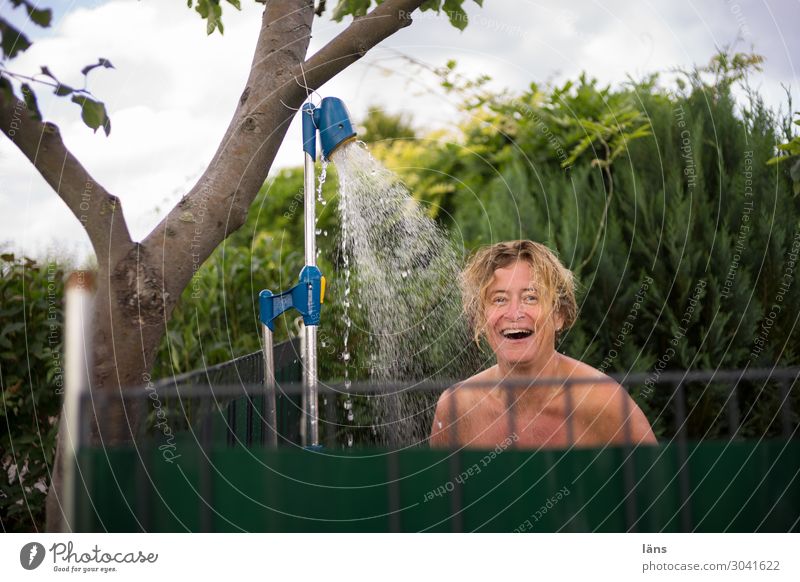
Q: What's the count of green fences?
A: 1